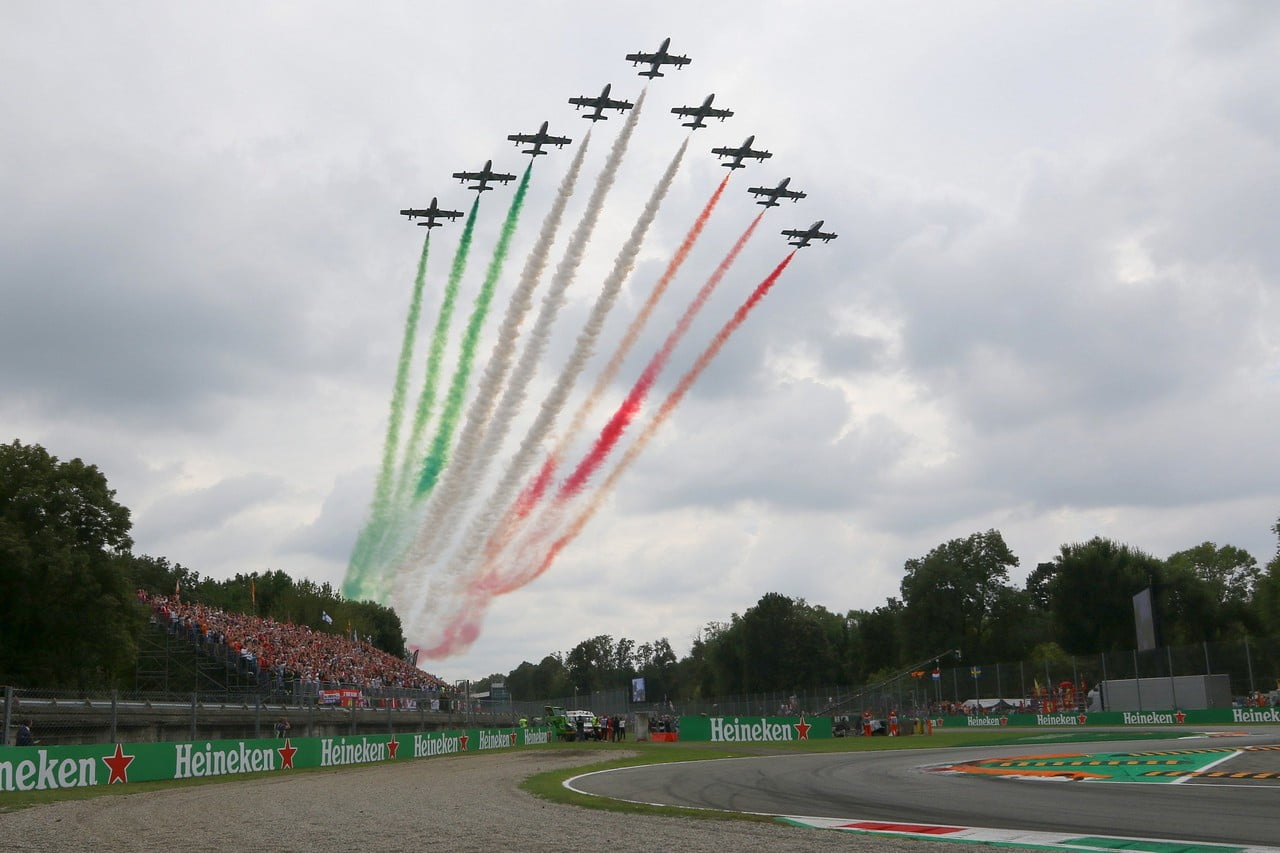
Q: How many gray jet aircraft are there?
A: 9